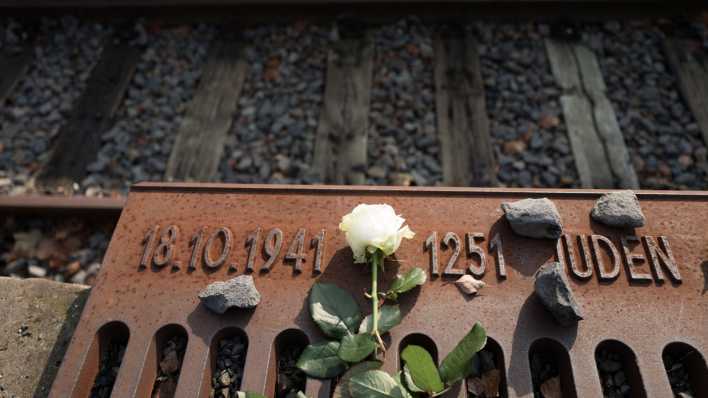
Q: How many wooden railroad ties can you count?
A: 7